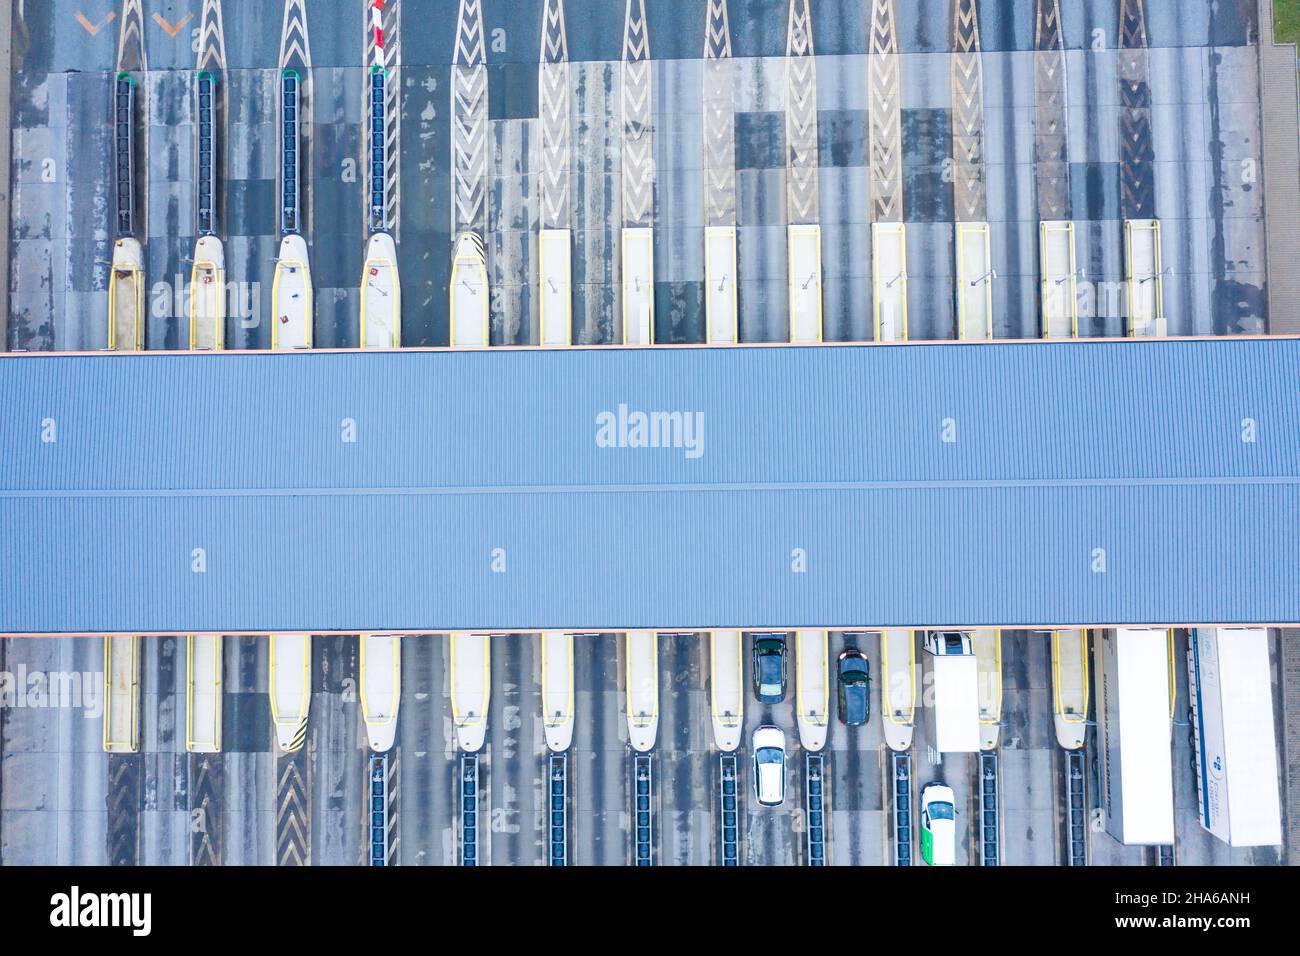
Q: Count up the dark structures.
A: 14